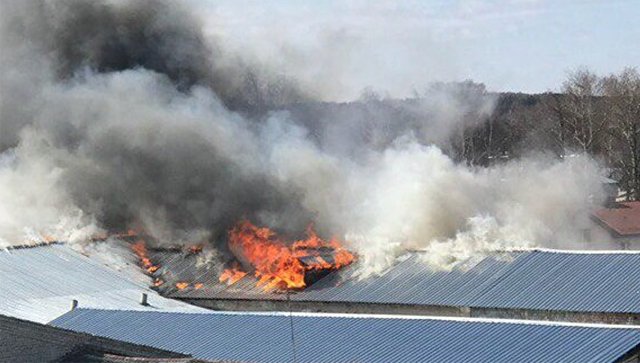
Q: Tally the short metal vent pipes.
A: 2